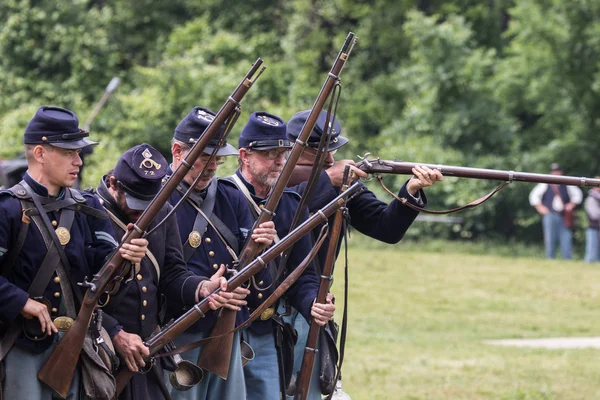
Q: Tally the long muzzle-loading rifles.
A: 5